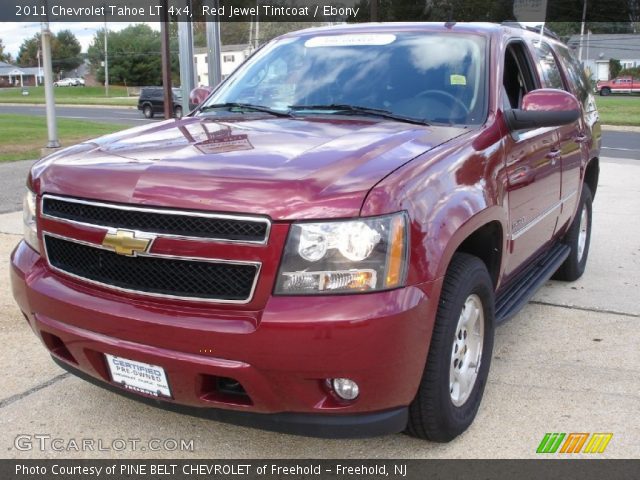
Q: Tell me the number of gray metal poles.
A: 3